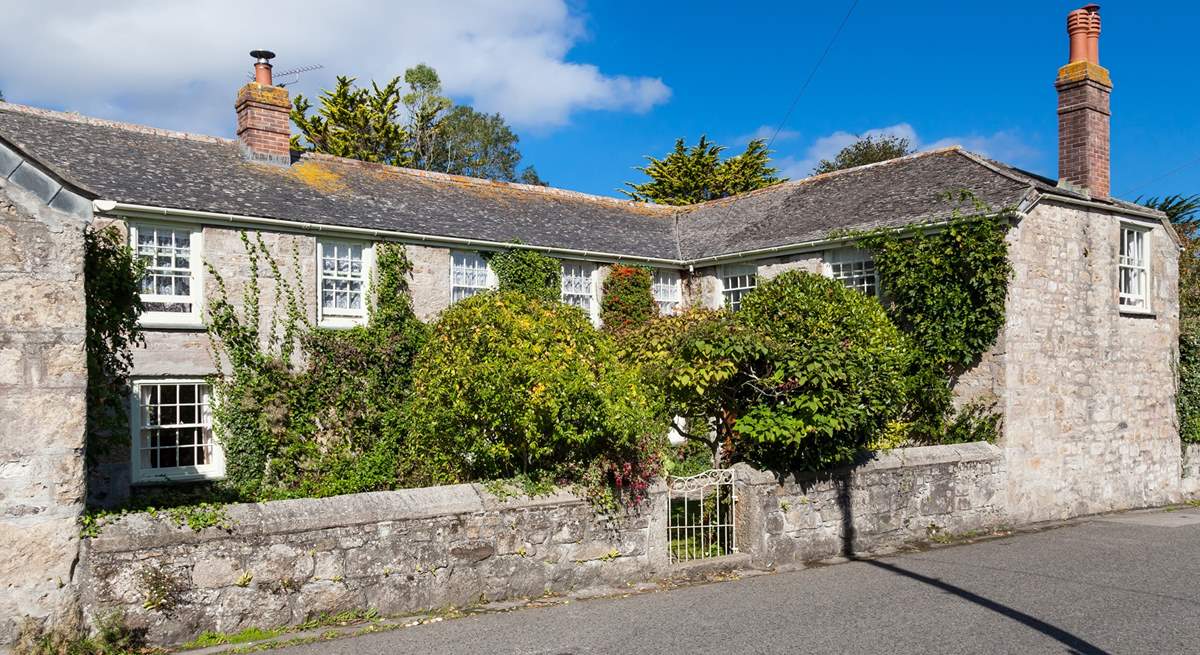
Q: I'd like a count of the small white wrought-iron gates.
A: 1